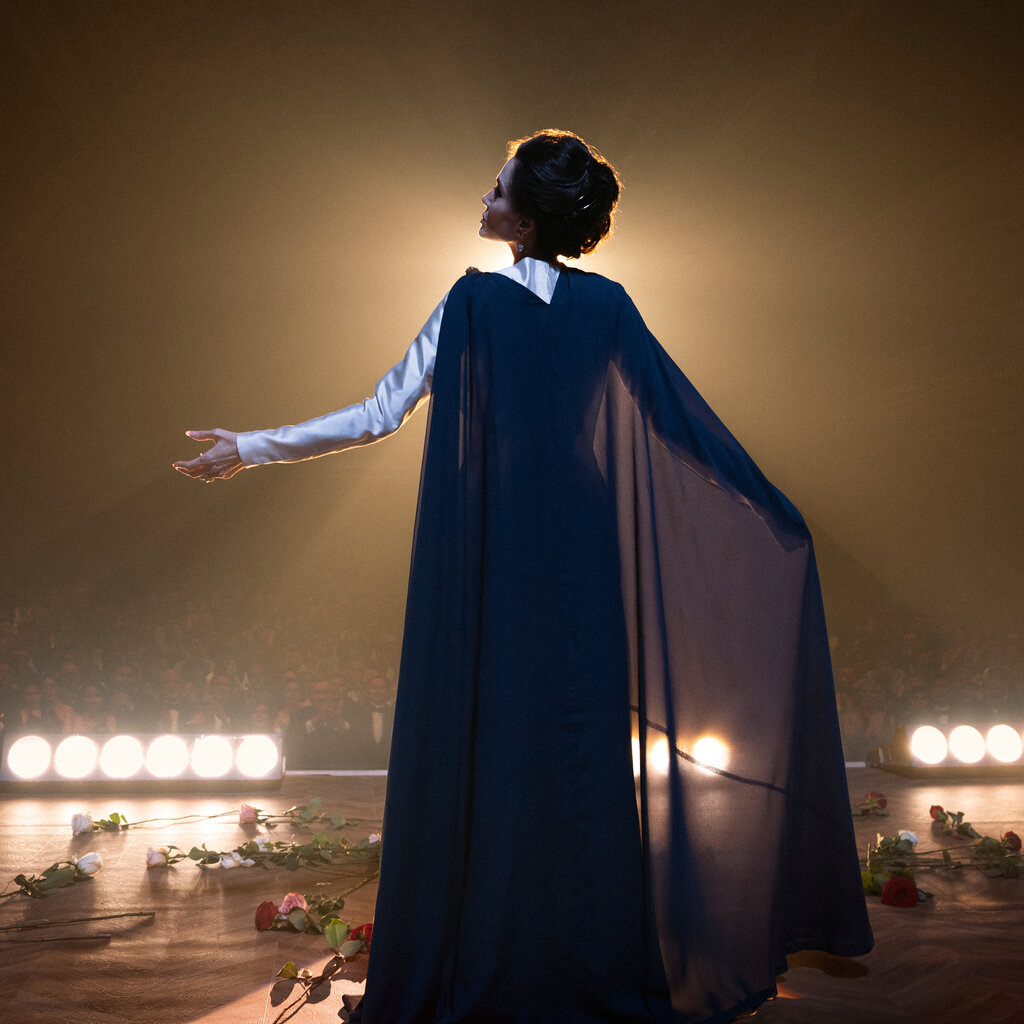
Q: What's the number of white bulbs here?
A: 12